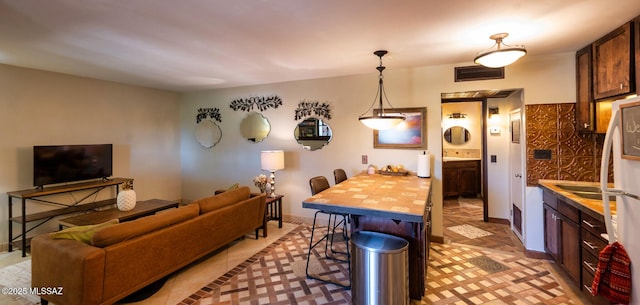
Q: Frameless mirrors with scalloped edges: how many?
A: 3